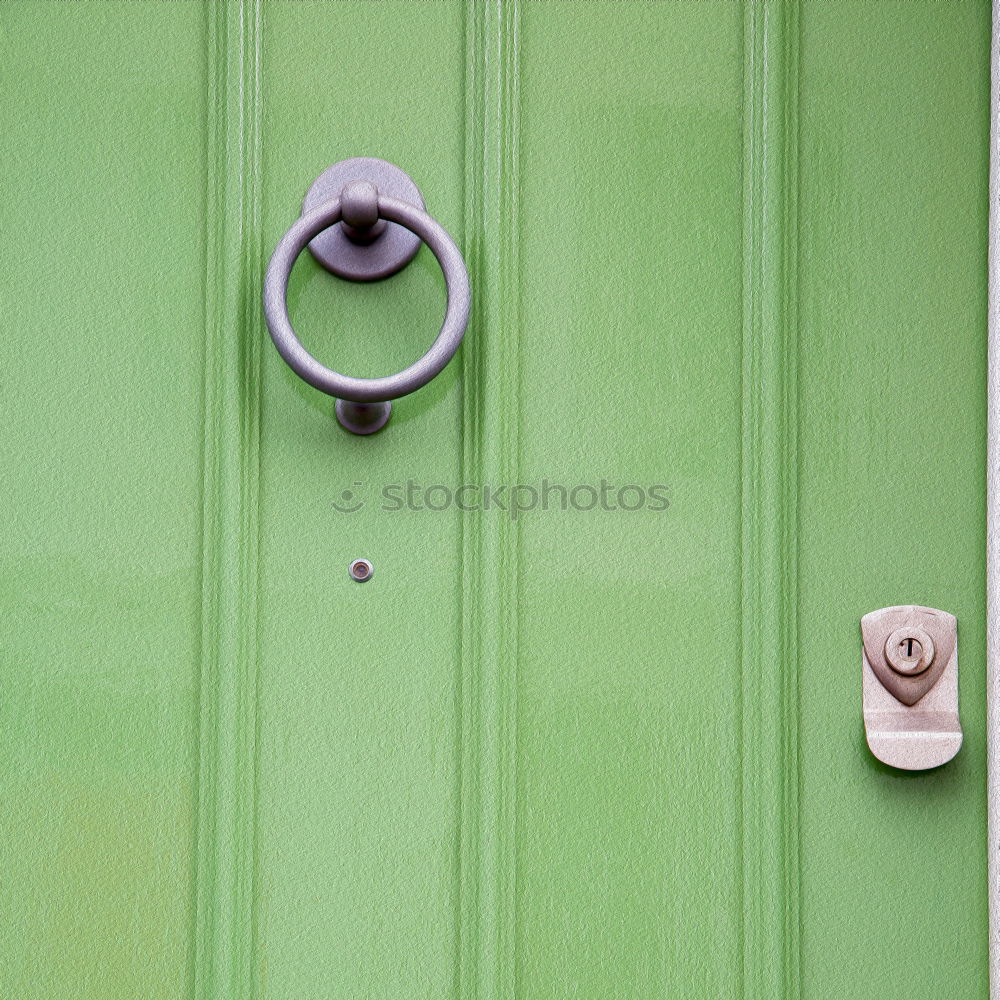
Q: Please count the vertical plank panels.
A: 4